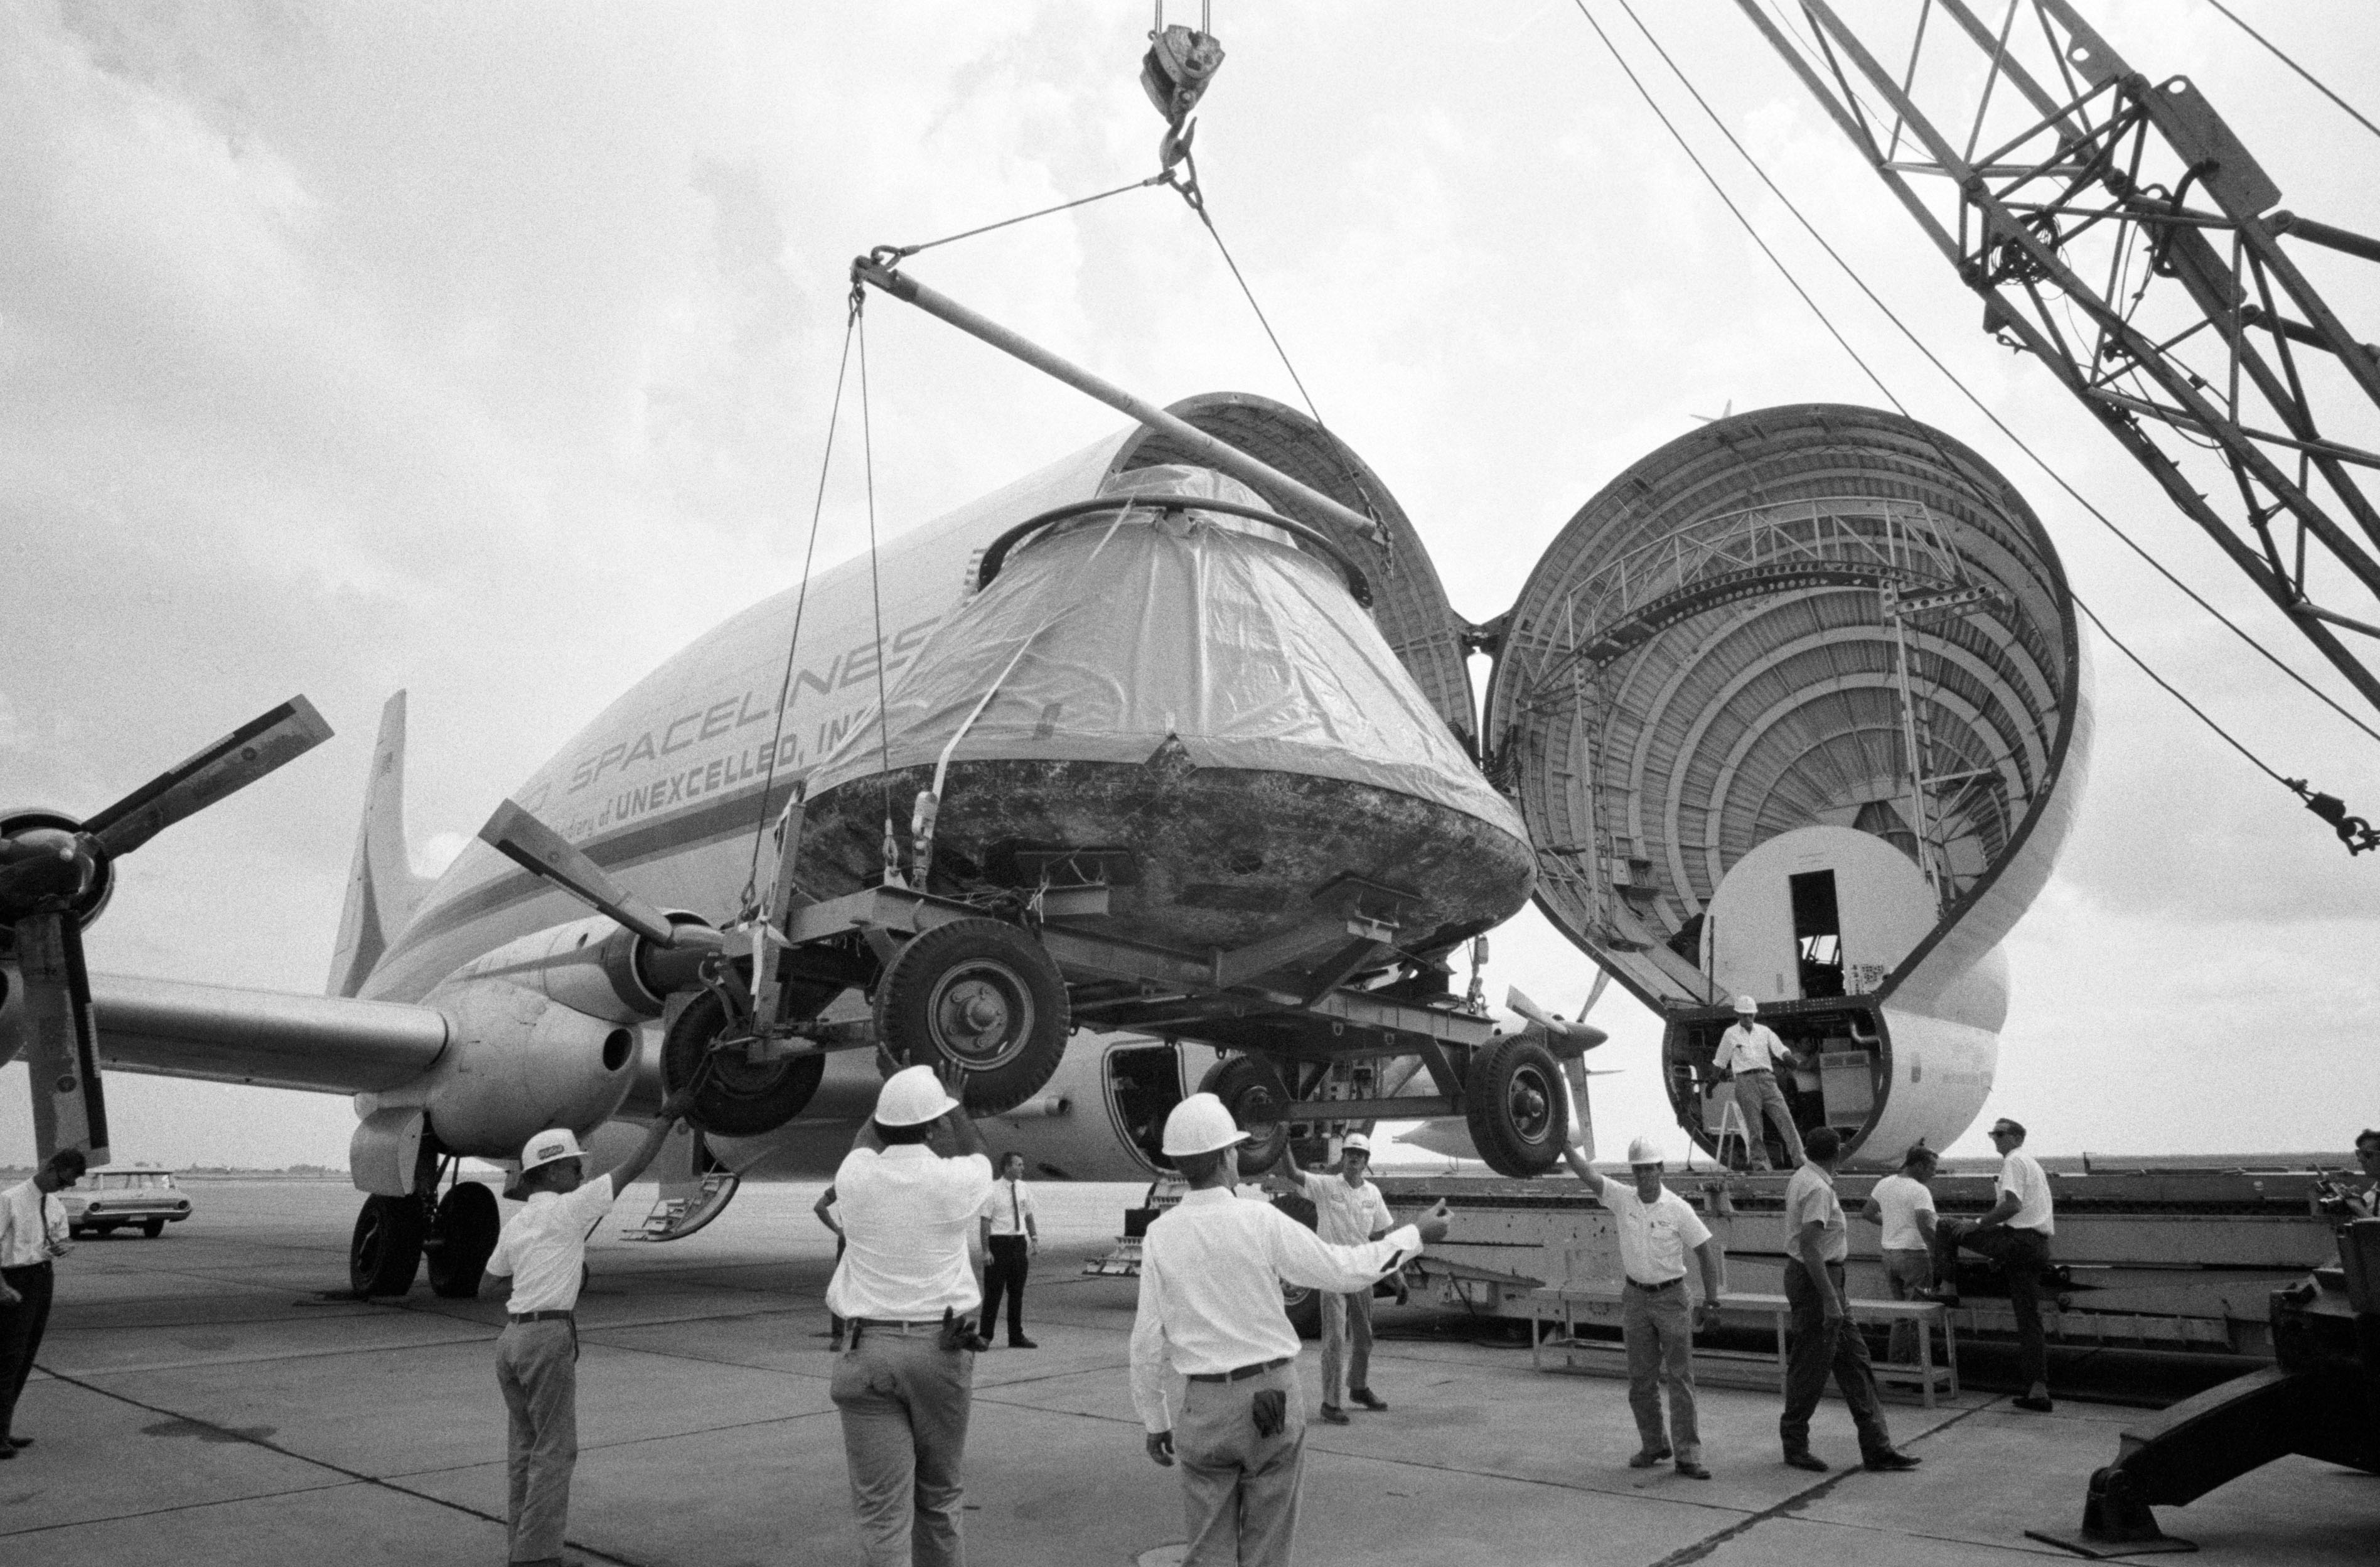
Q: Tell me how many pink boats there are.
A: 0